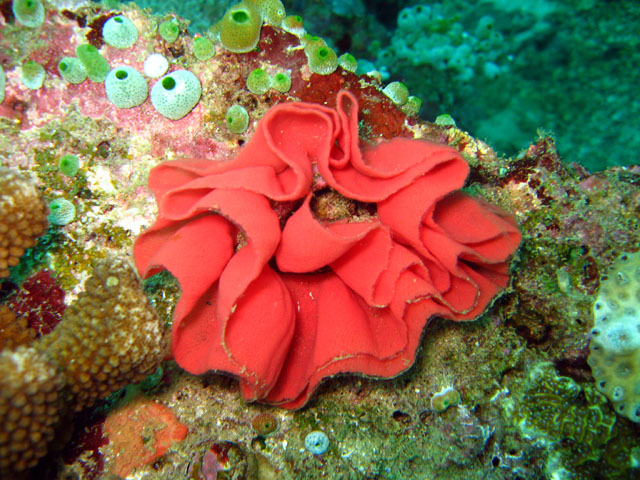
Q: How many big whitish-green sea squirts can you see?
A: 3